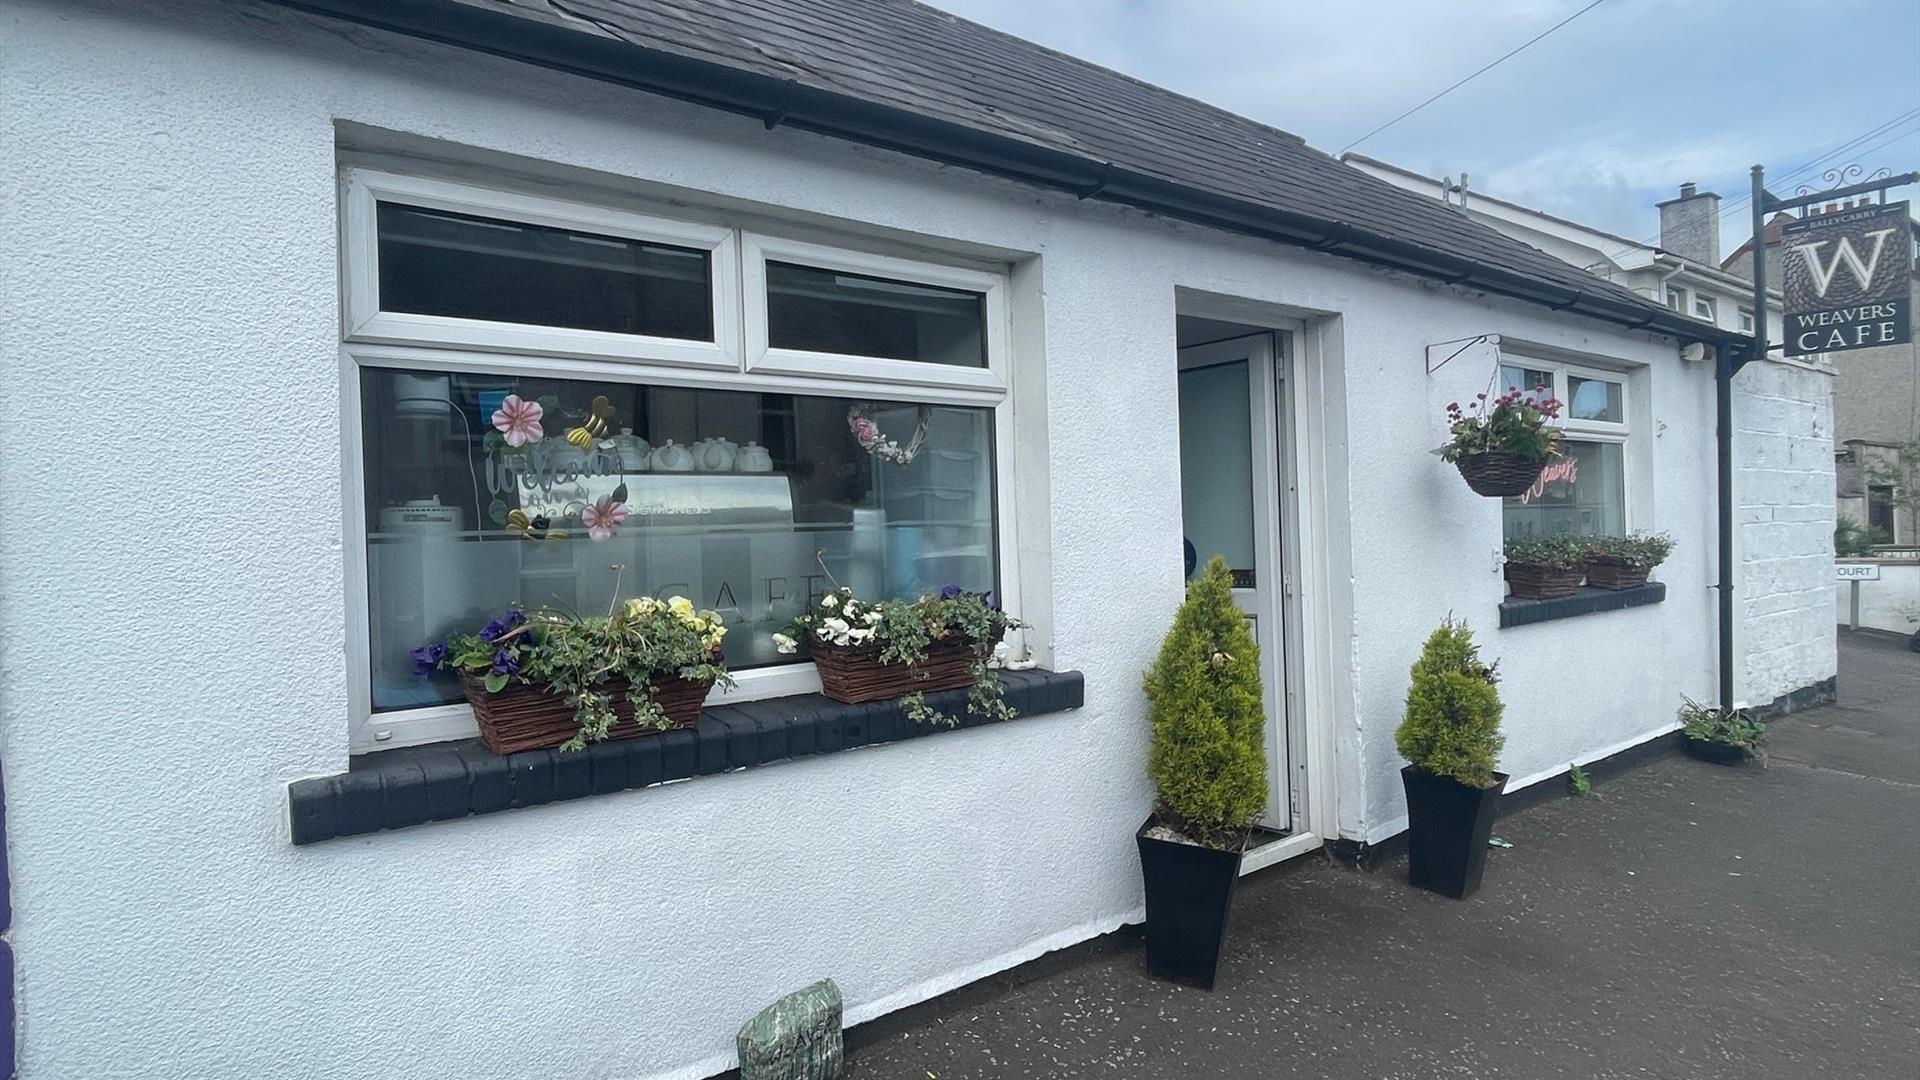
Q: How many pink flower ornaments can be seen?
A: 2